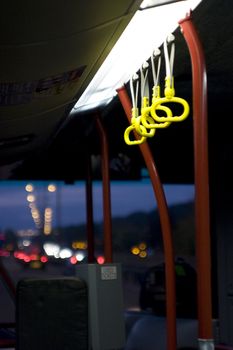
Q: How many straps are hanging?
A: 4